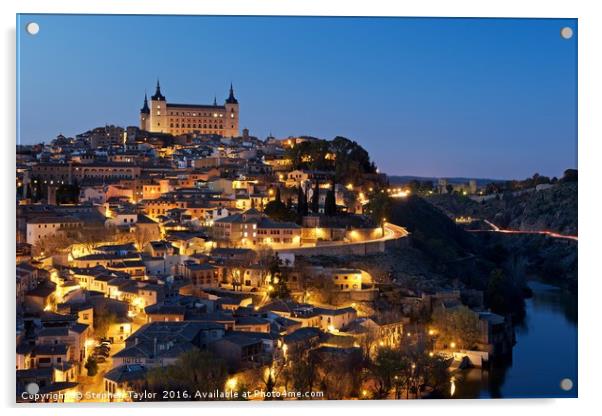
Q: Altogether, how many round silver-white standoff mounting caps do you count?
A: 4